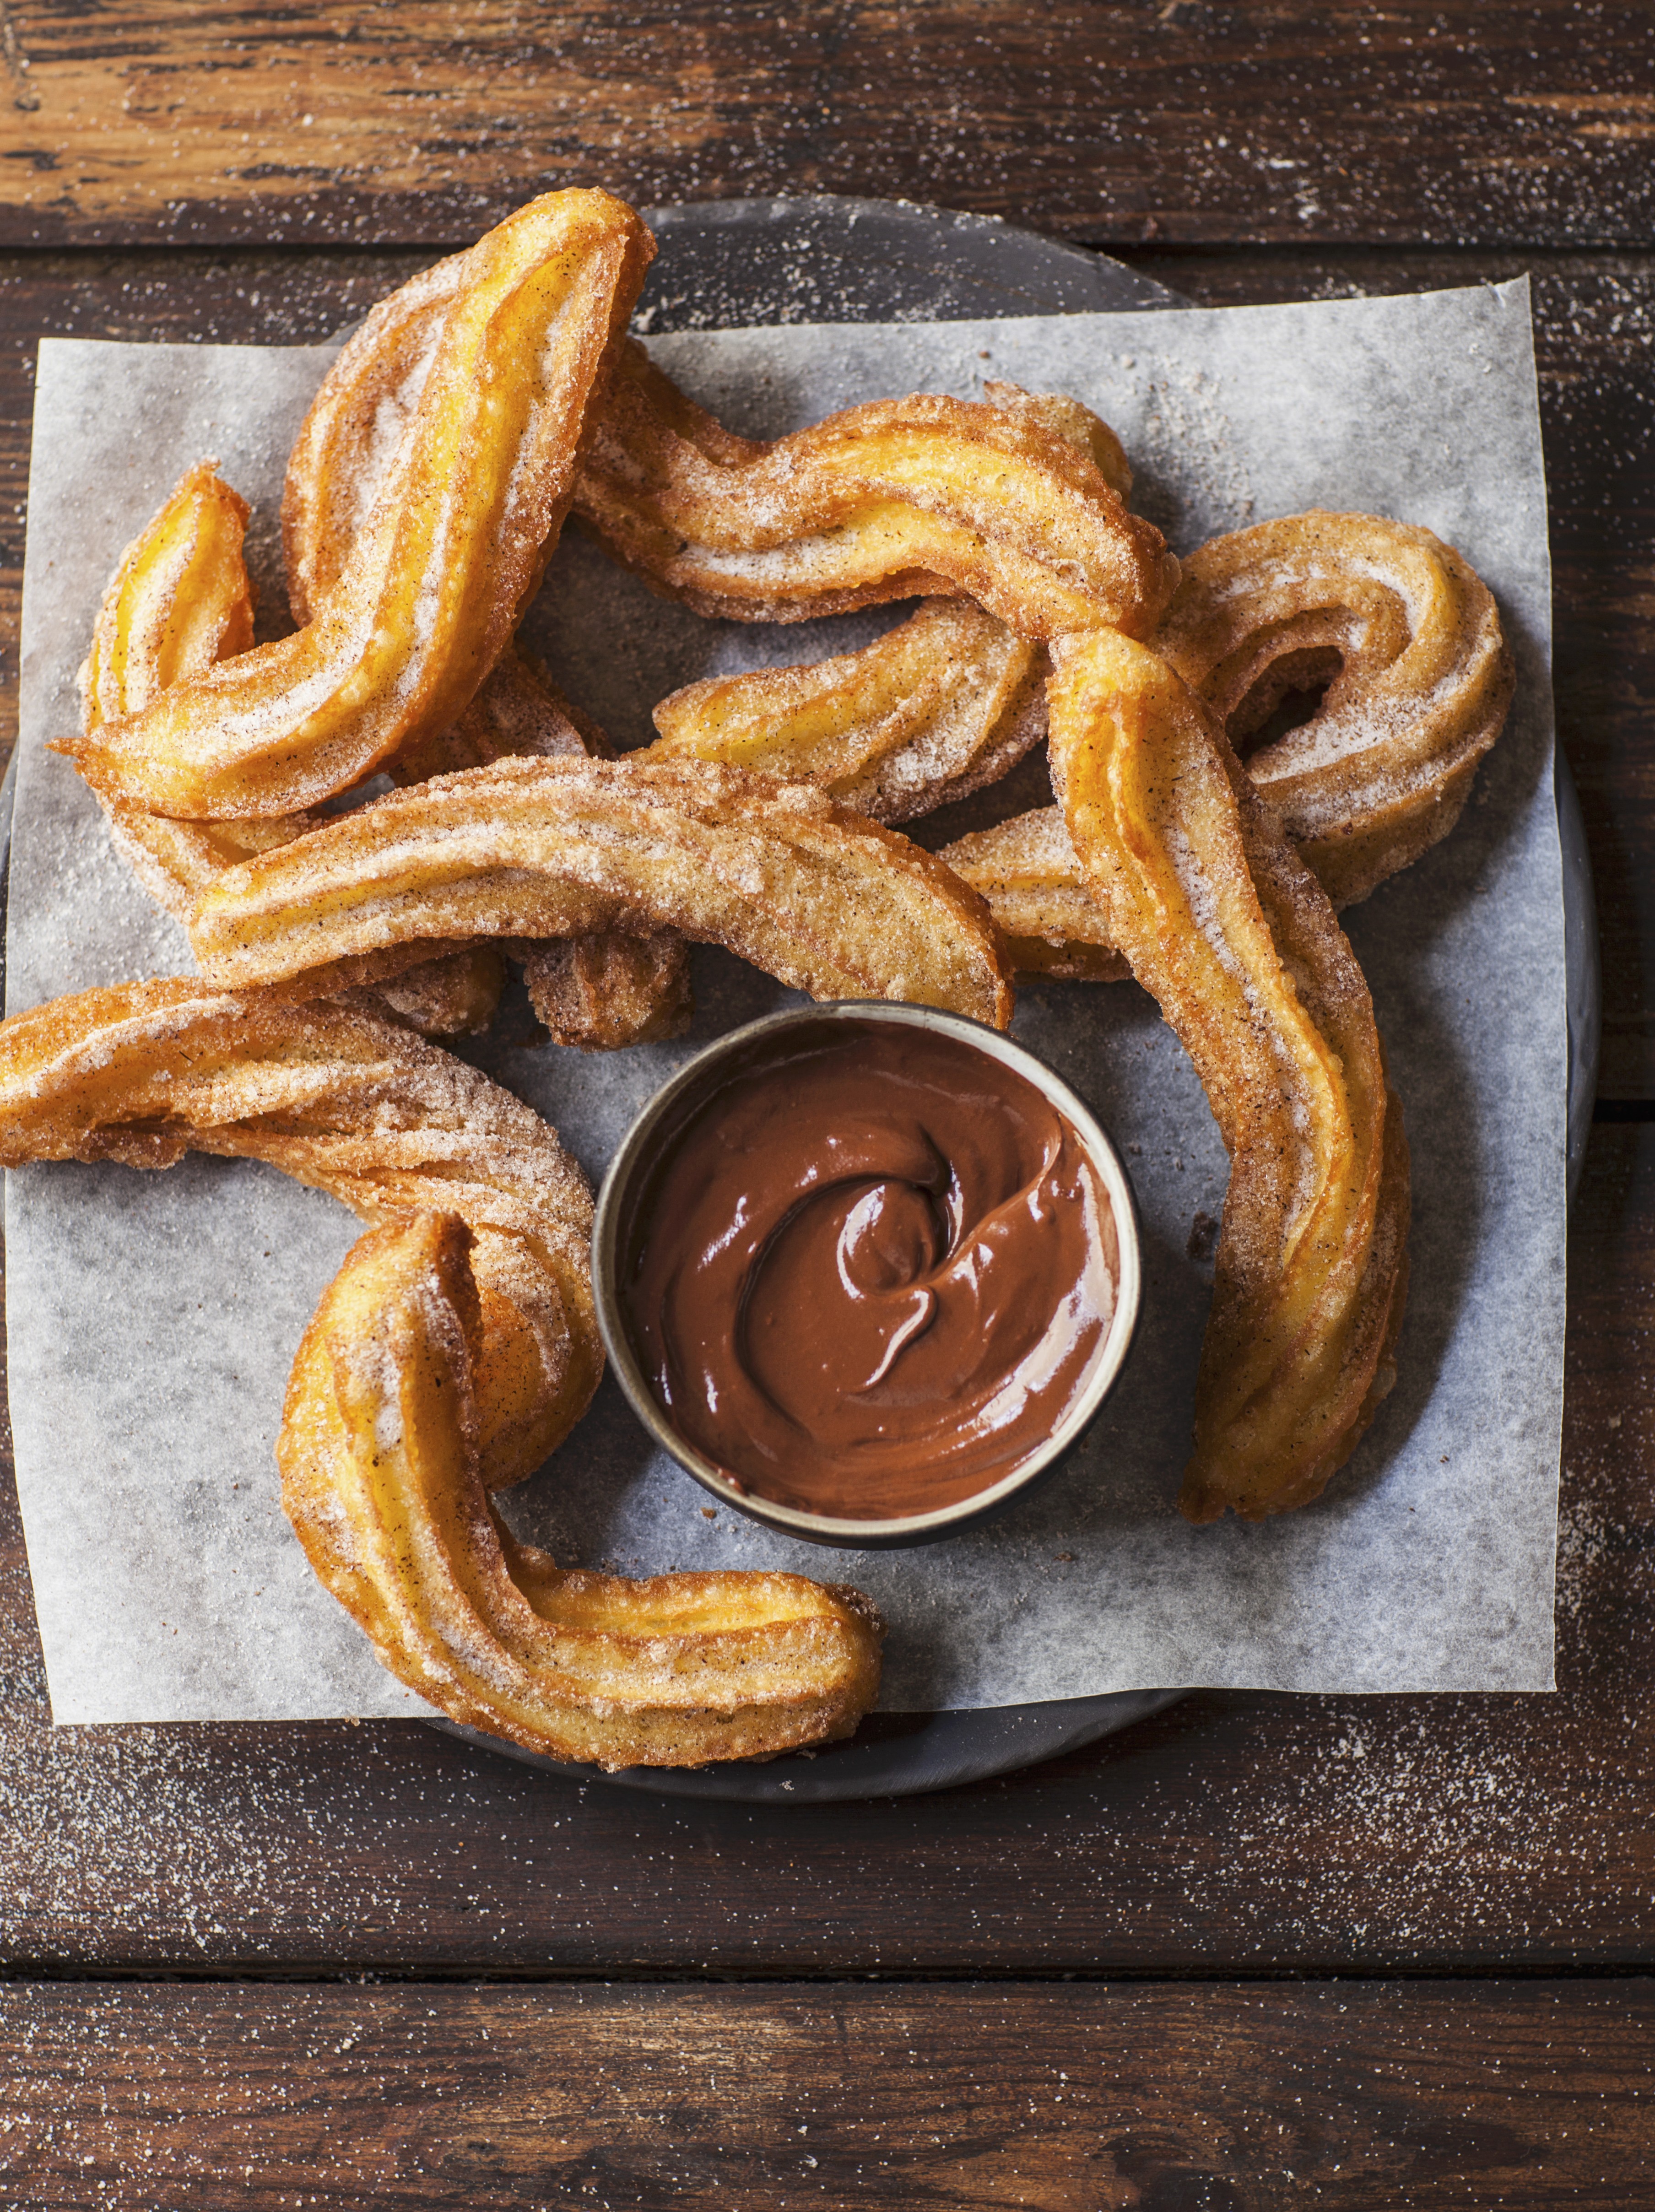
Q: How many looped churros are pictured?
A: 1